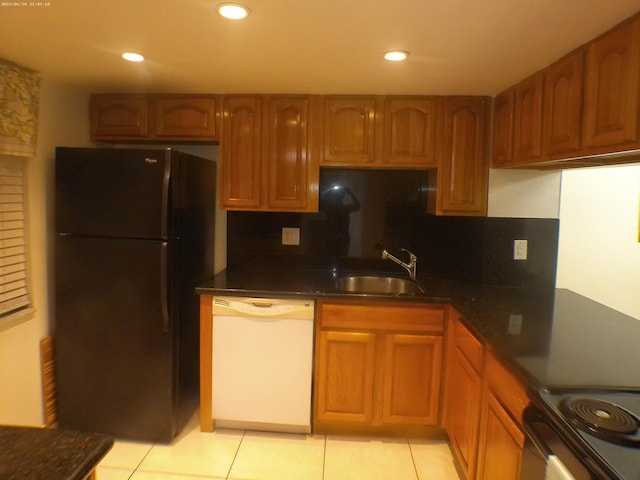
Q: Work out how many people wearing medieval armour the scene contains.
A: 0